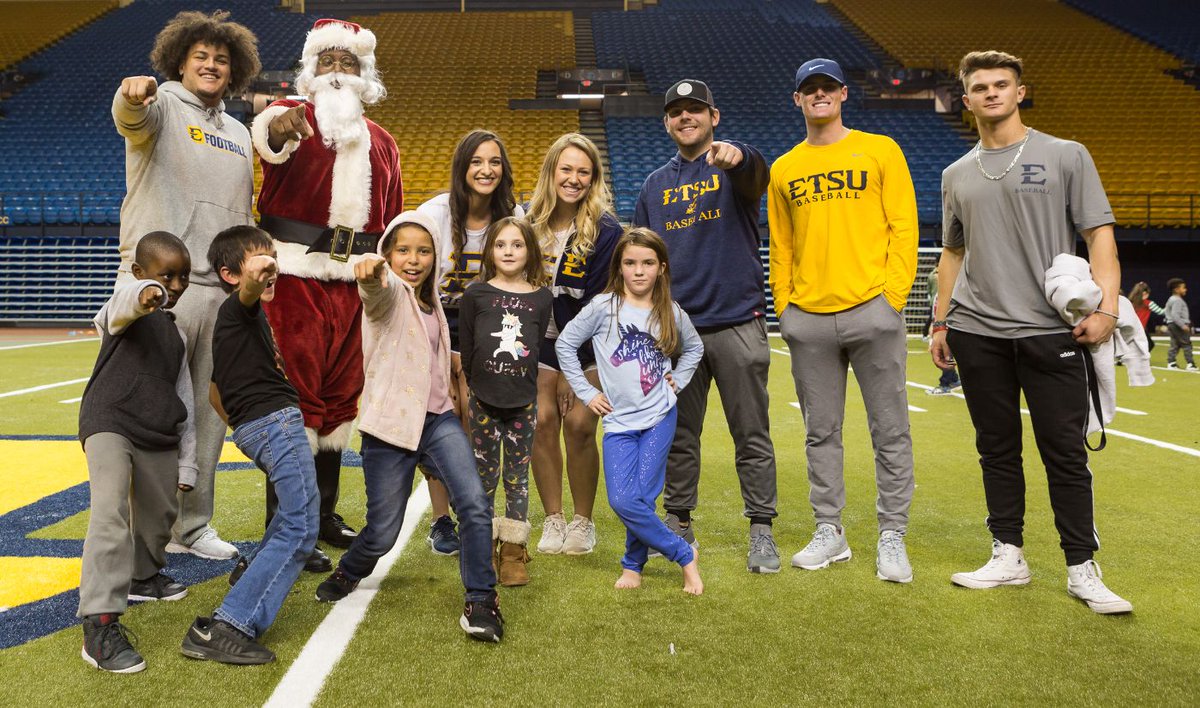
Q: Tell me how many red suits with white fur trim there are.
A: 1